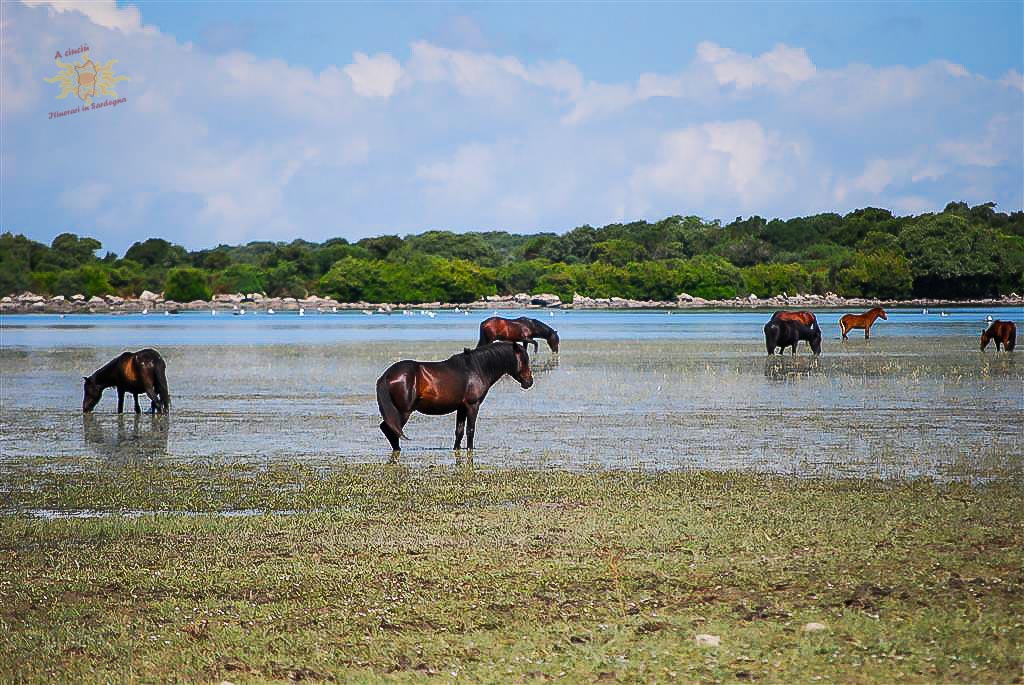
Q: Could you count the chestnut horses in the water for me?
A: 1